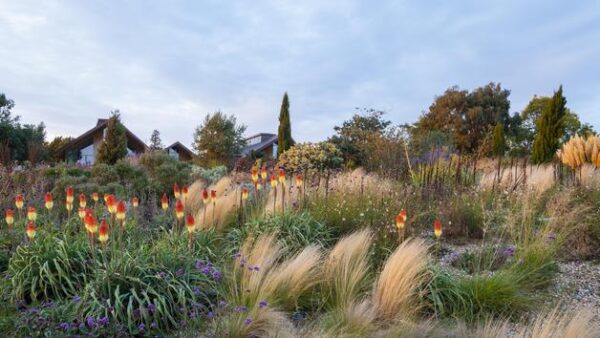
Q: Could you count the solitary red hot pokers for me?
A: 1